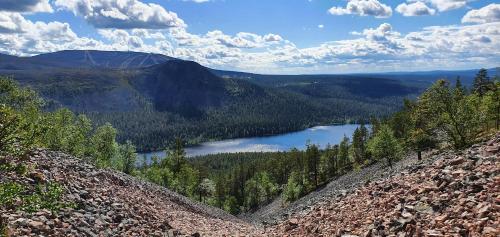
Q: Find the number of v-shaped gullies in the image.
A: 1